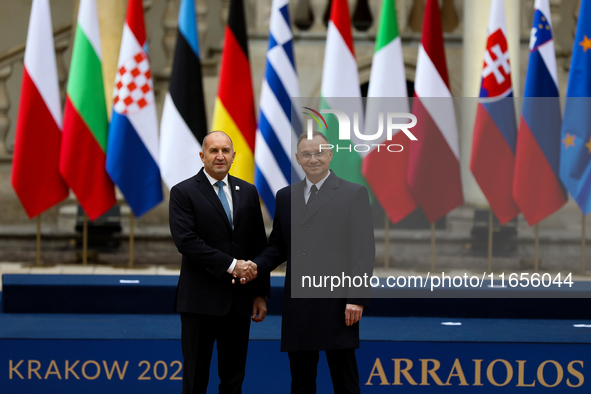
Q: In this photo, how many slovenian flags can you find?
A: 1